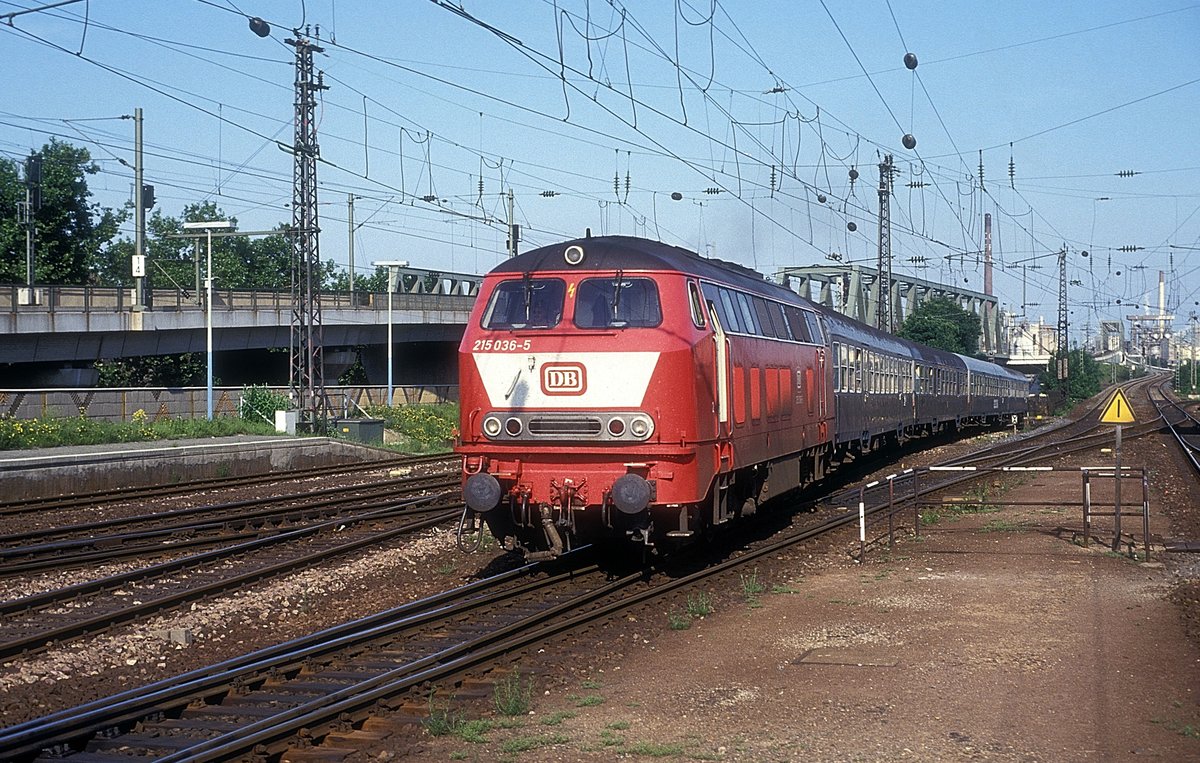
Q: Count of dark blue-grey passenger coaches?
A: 4